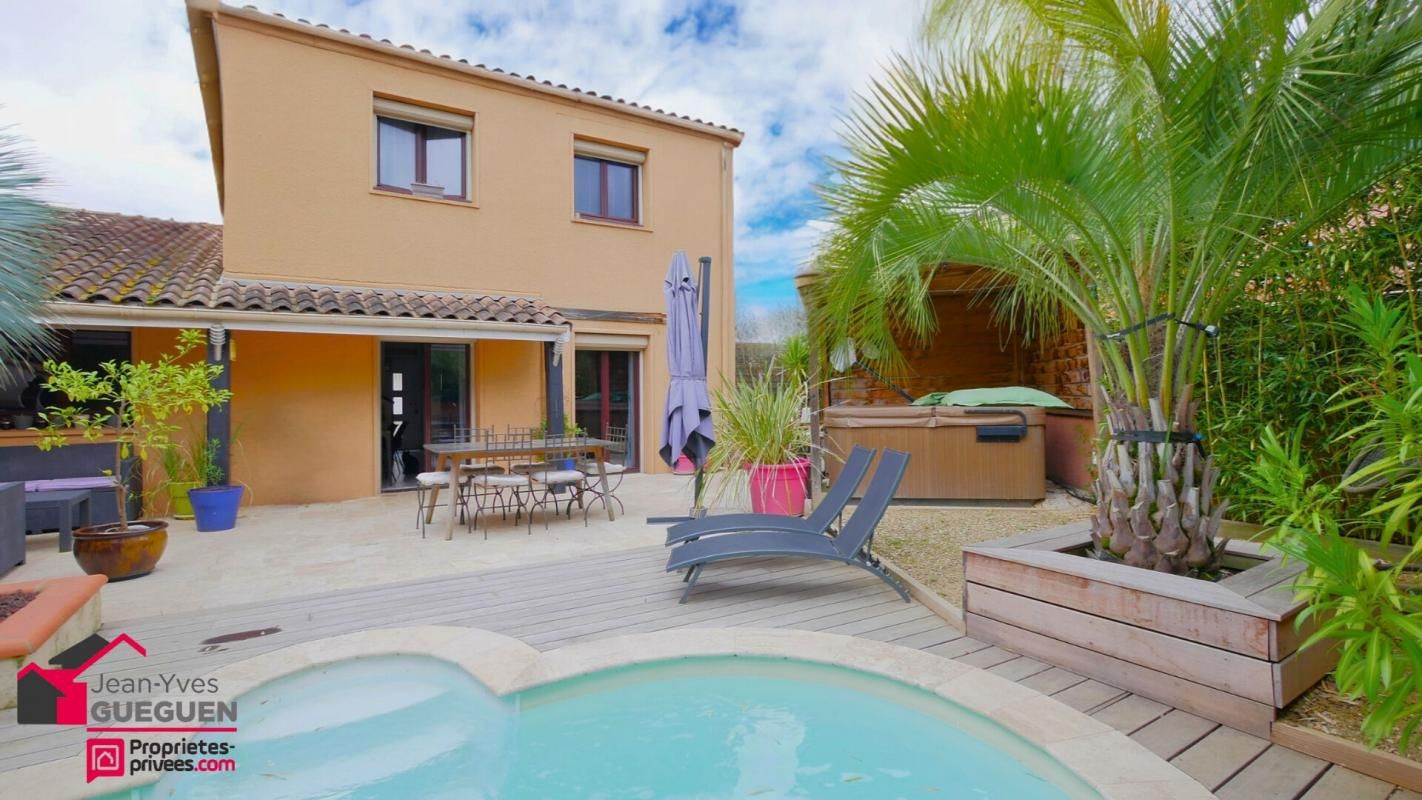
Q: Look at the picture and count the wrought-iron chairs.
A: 6